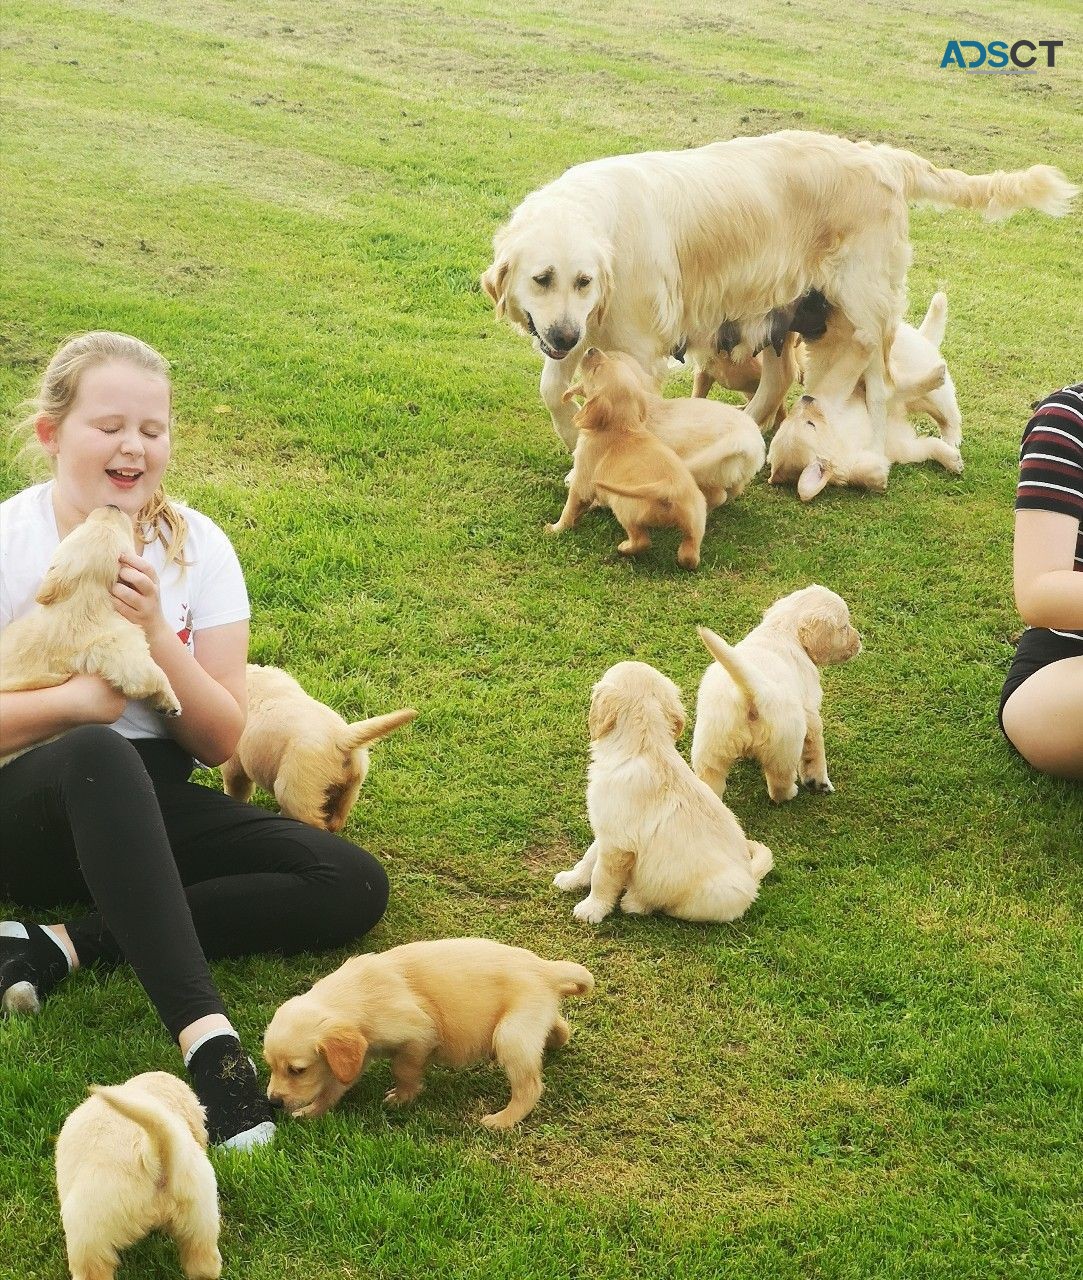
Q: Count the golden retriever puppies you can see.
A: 11